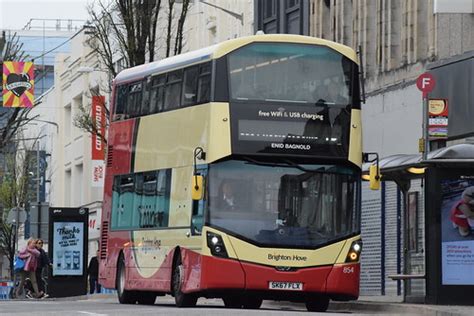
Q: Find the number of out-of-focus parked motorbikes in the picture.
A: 0